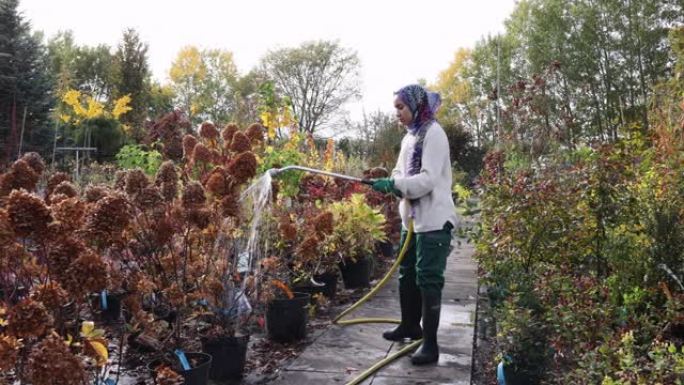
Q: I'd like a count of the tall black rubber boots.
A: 2